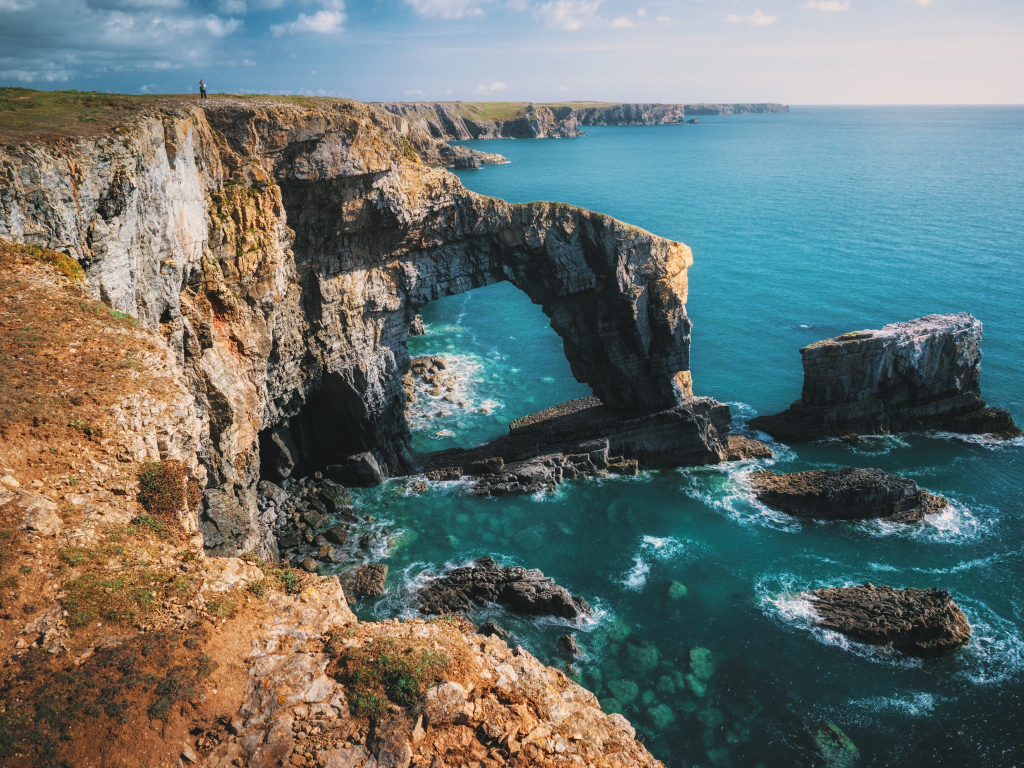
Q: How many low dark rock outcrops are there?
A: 3